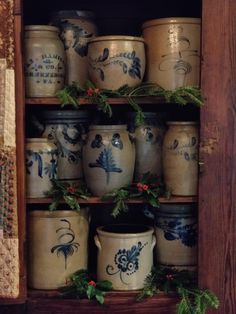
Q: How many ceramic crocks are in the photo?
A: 12